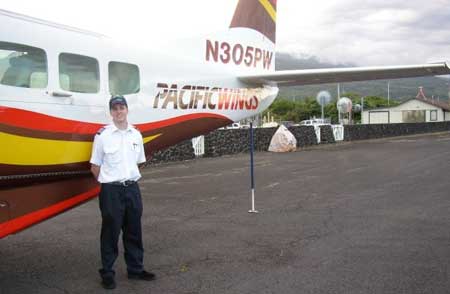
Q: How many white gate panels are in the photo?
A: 3